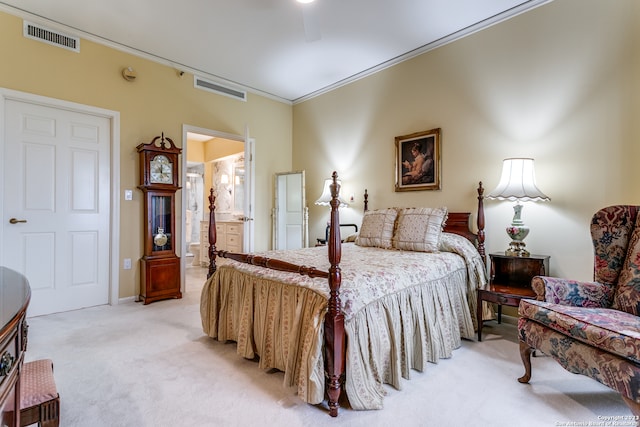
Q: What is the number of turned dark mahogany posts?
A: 4